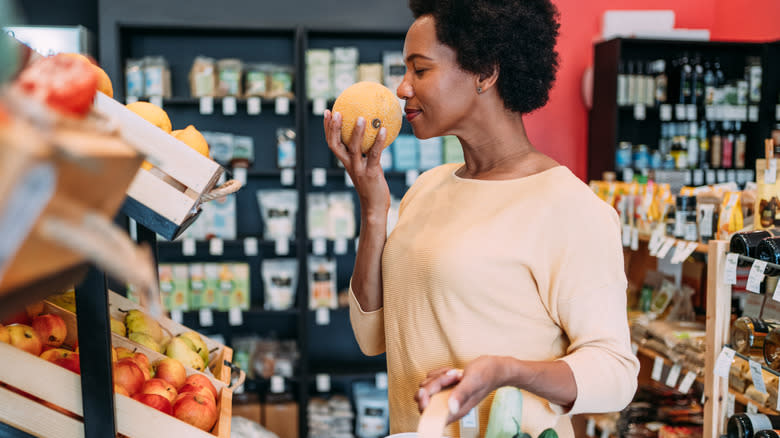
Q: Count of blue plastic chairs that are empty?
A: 0